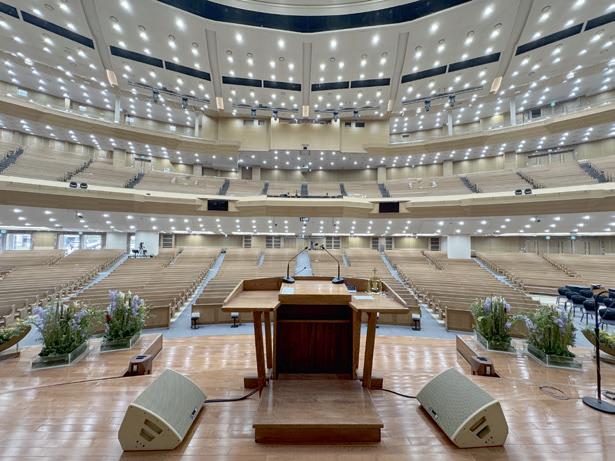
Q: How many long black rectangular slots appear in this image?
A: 12